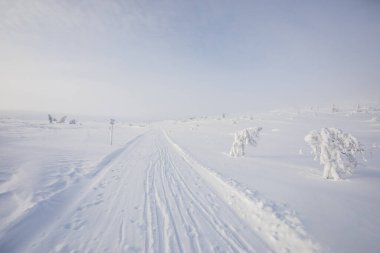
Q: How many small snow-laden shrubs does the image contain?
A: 2